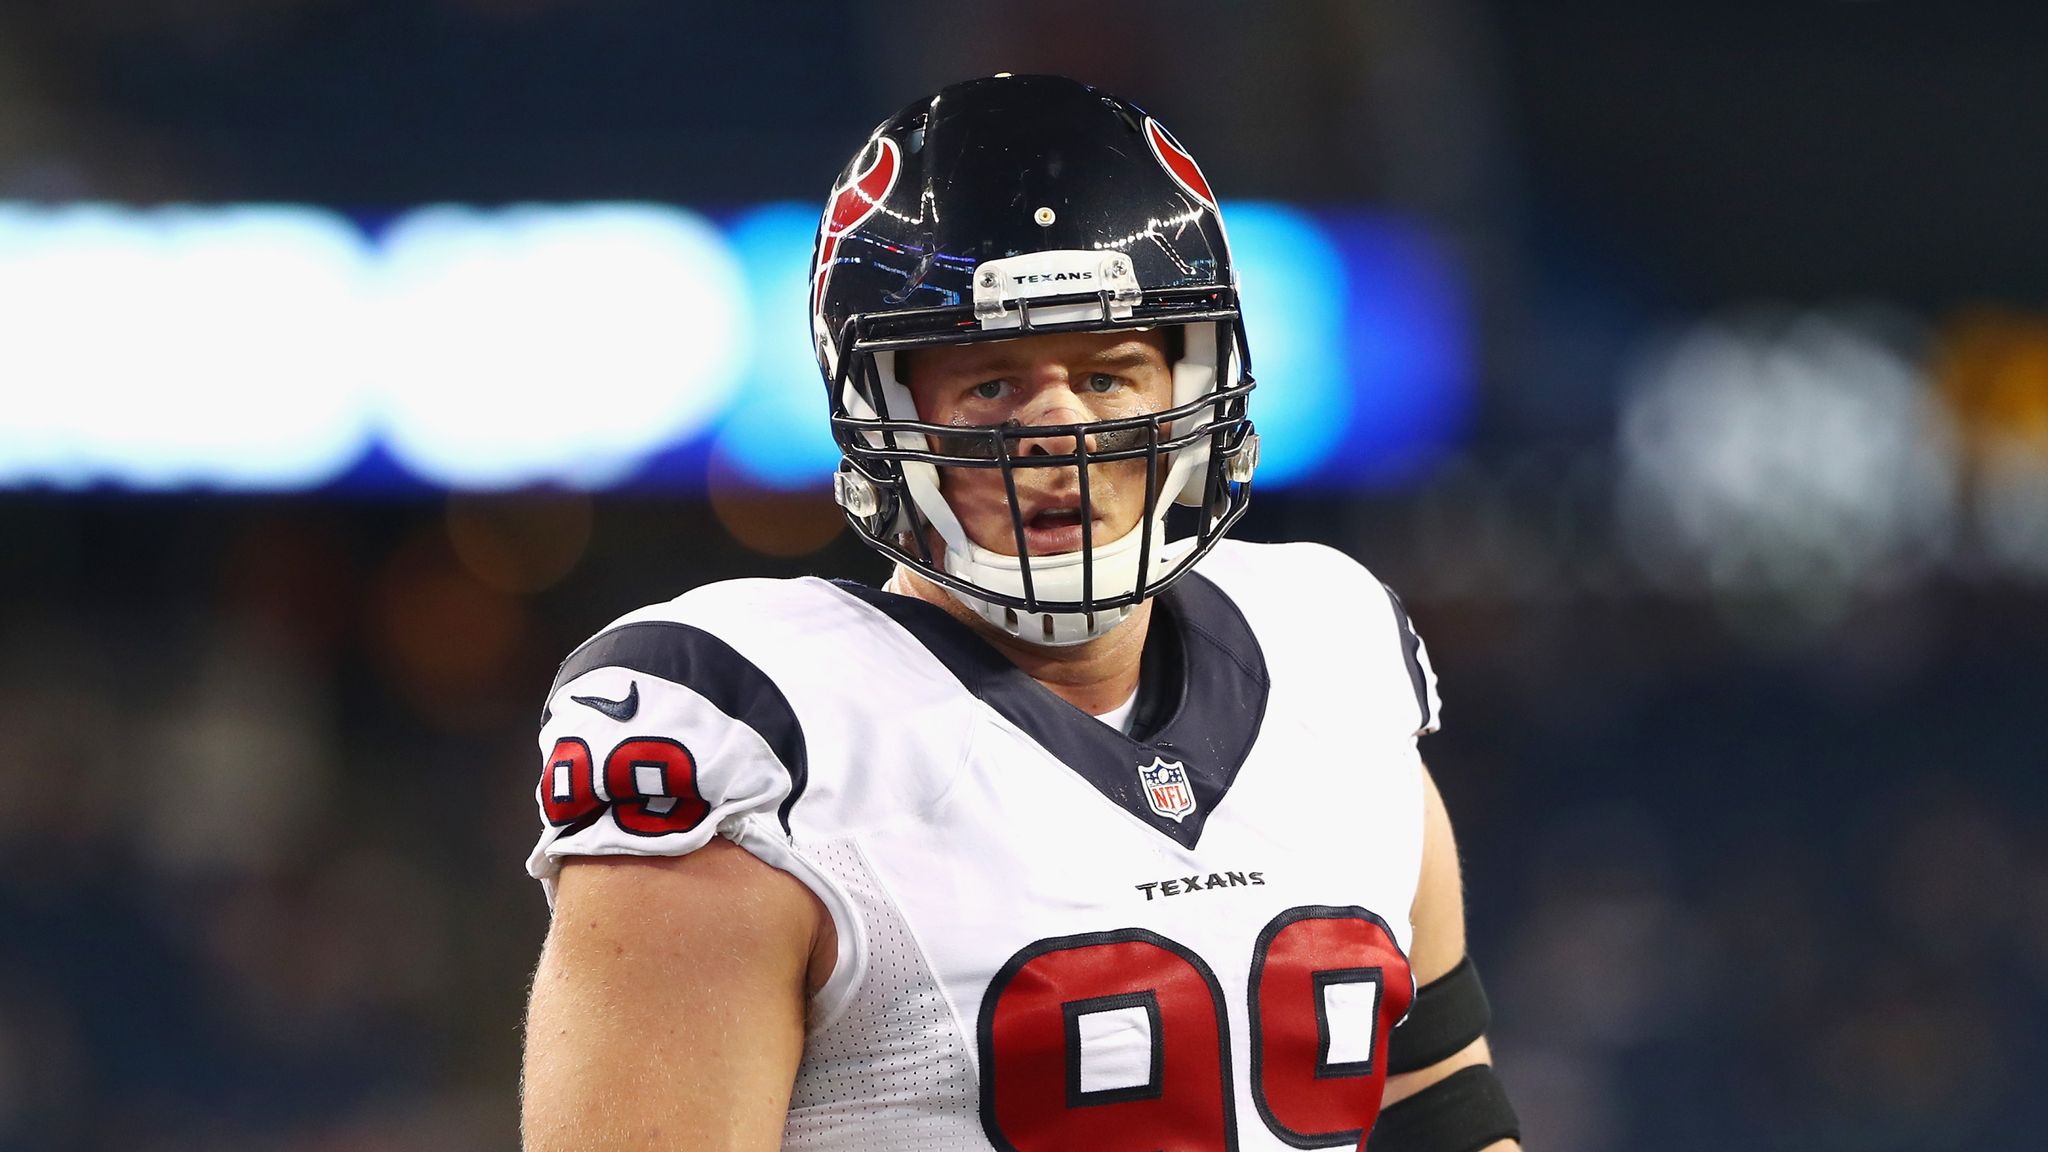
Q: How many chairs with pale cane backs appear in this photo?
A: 0